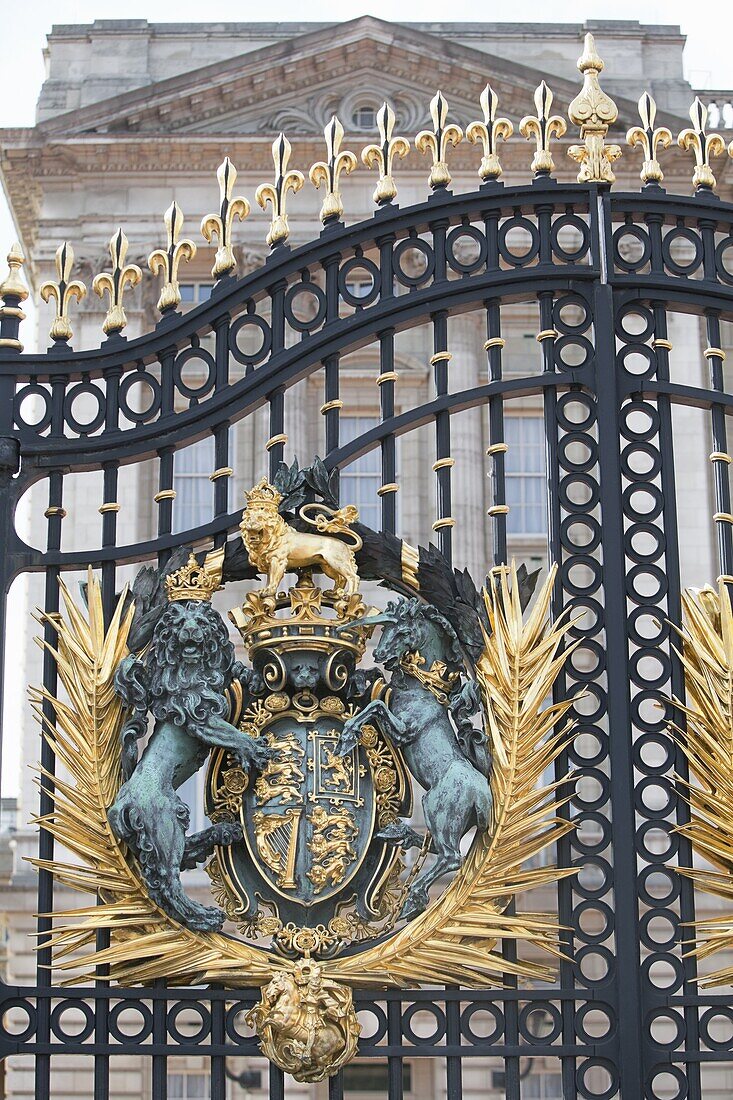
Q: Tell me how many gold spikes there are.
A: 14